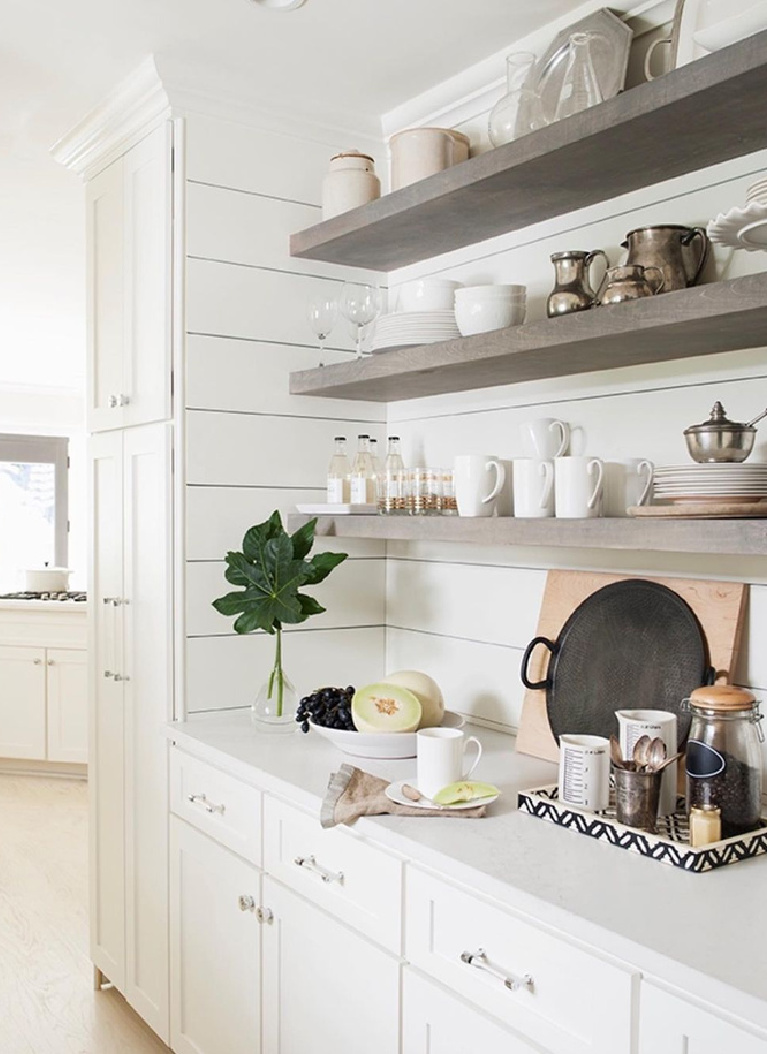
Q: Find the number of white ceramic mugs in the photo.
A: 6